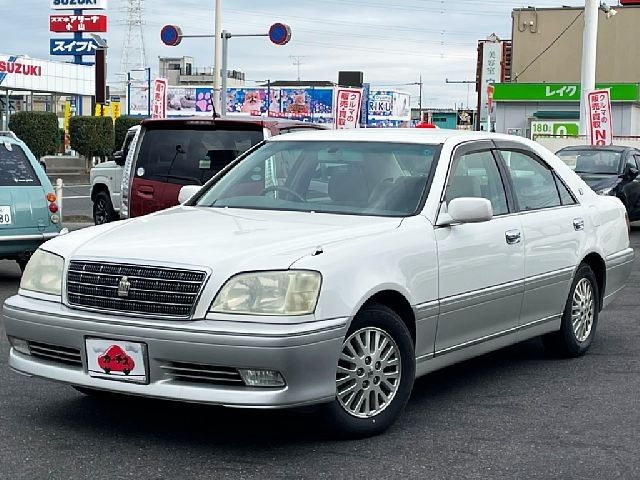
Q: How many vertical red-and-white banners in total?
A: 3